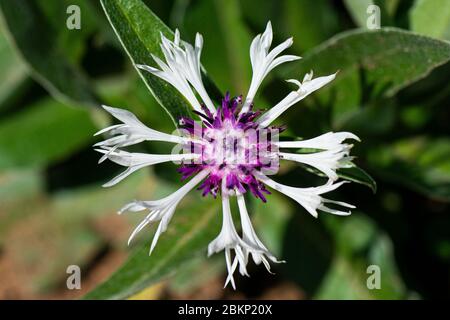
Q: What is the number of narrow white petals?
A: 12